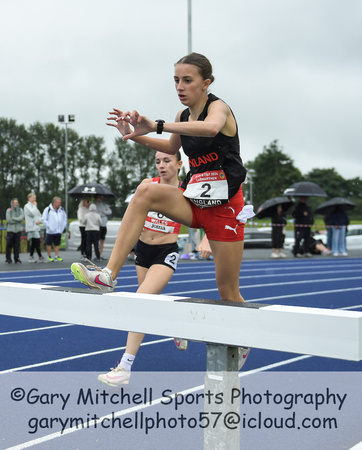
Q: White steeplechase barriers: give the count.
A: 1